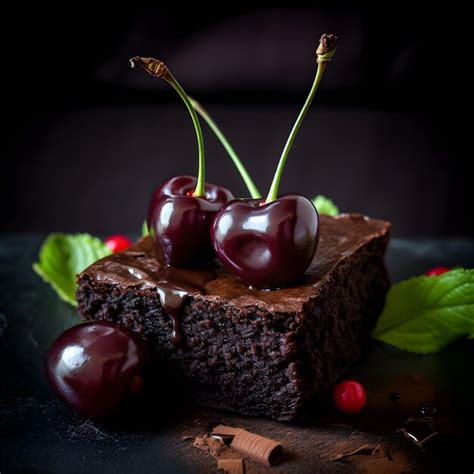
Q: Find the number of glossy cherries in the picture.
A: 3